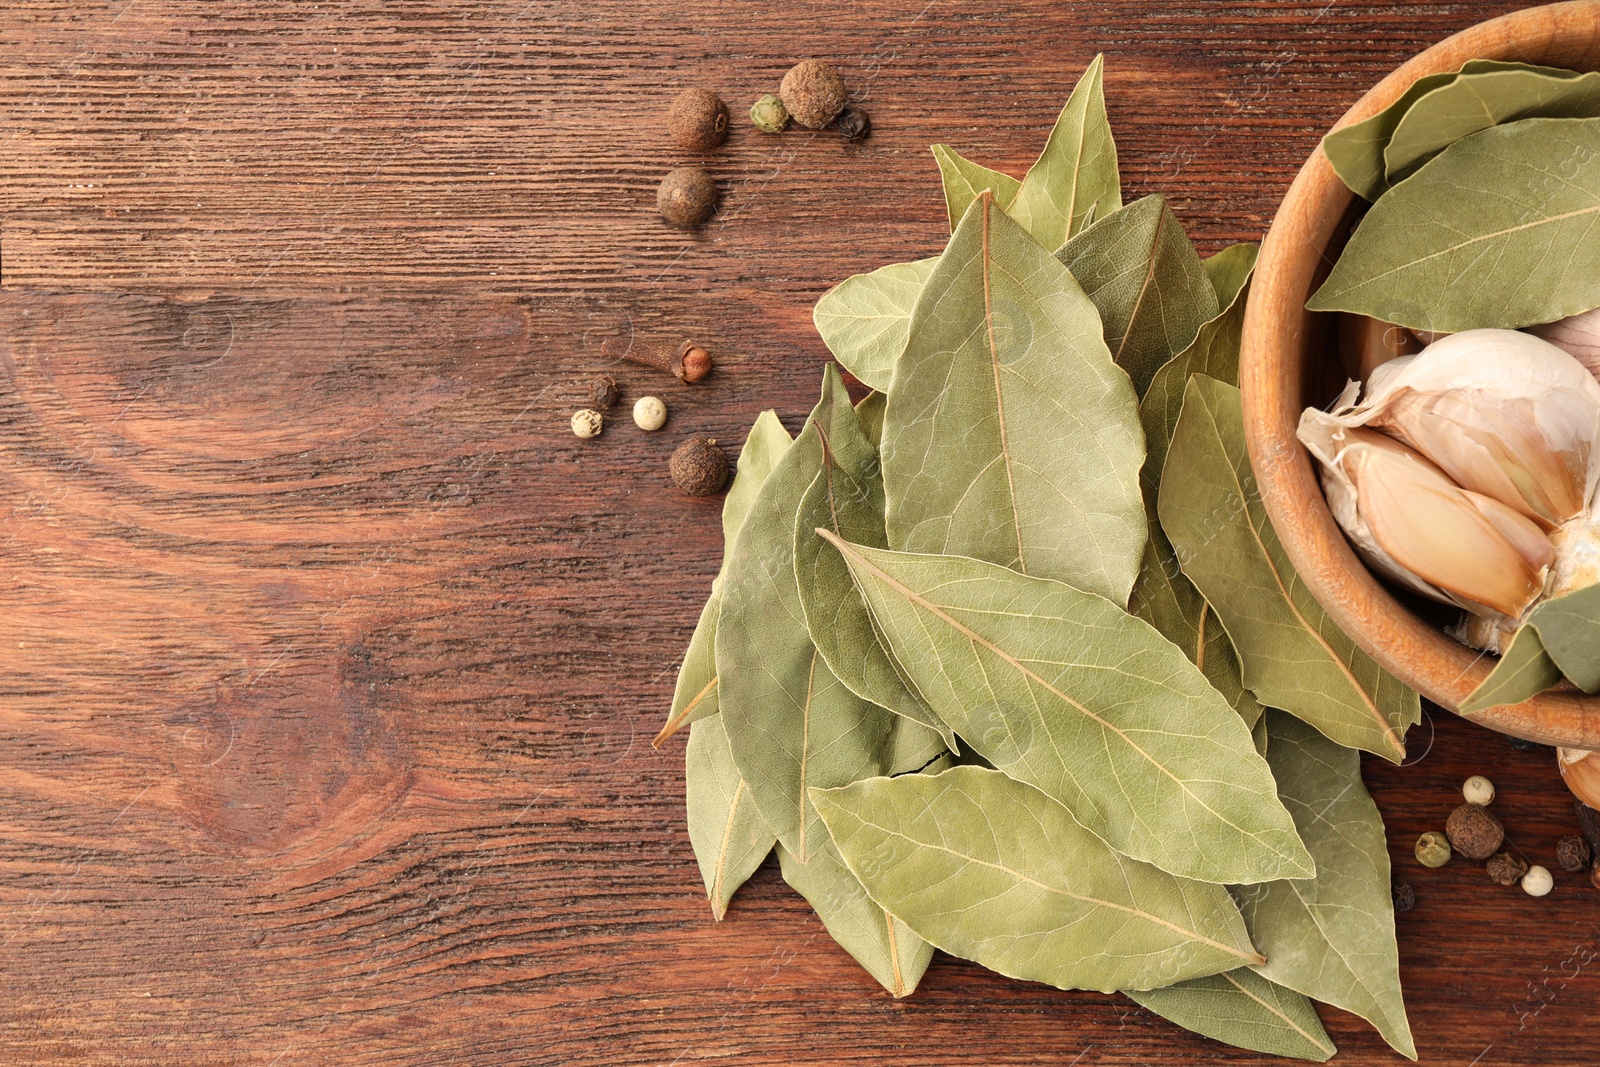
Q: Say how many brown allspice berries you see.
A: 5